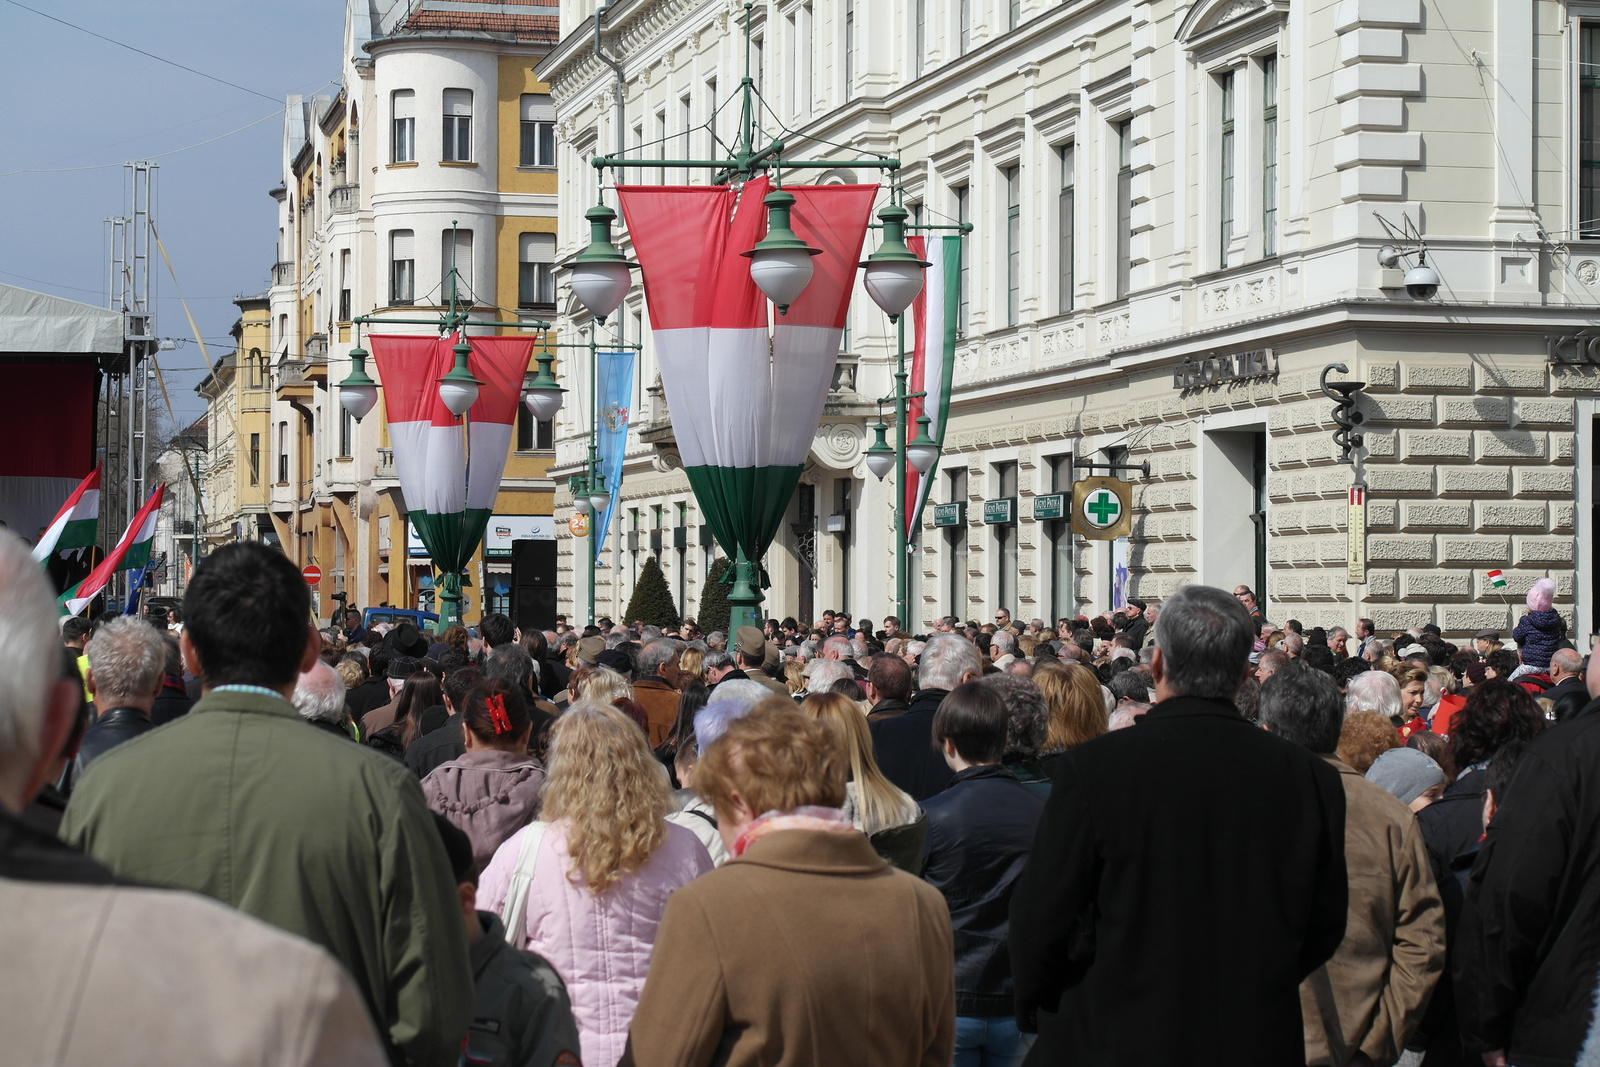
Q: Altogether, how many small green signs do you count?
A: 3